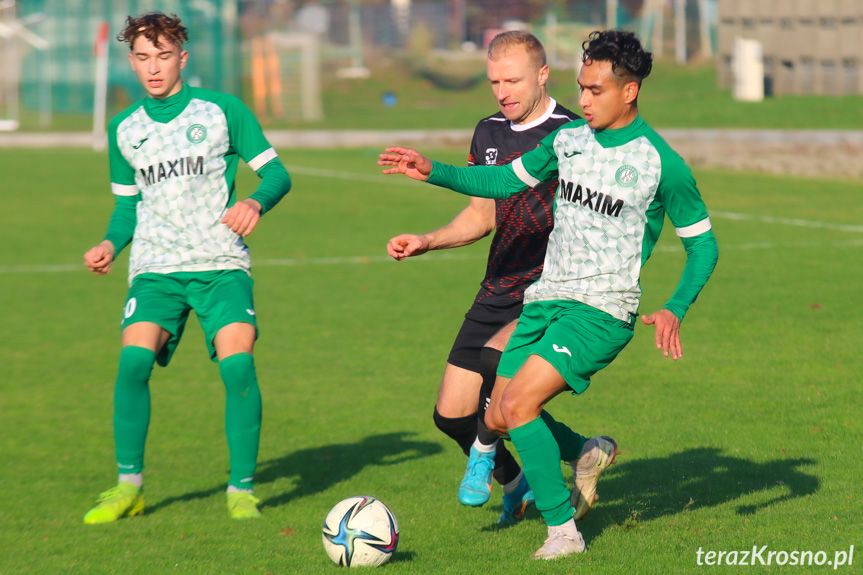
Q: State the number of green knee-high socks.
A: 4